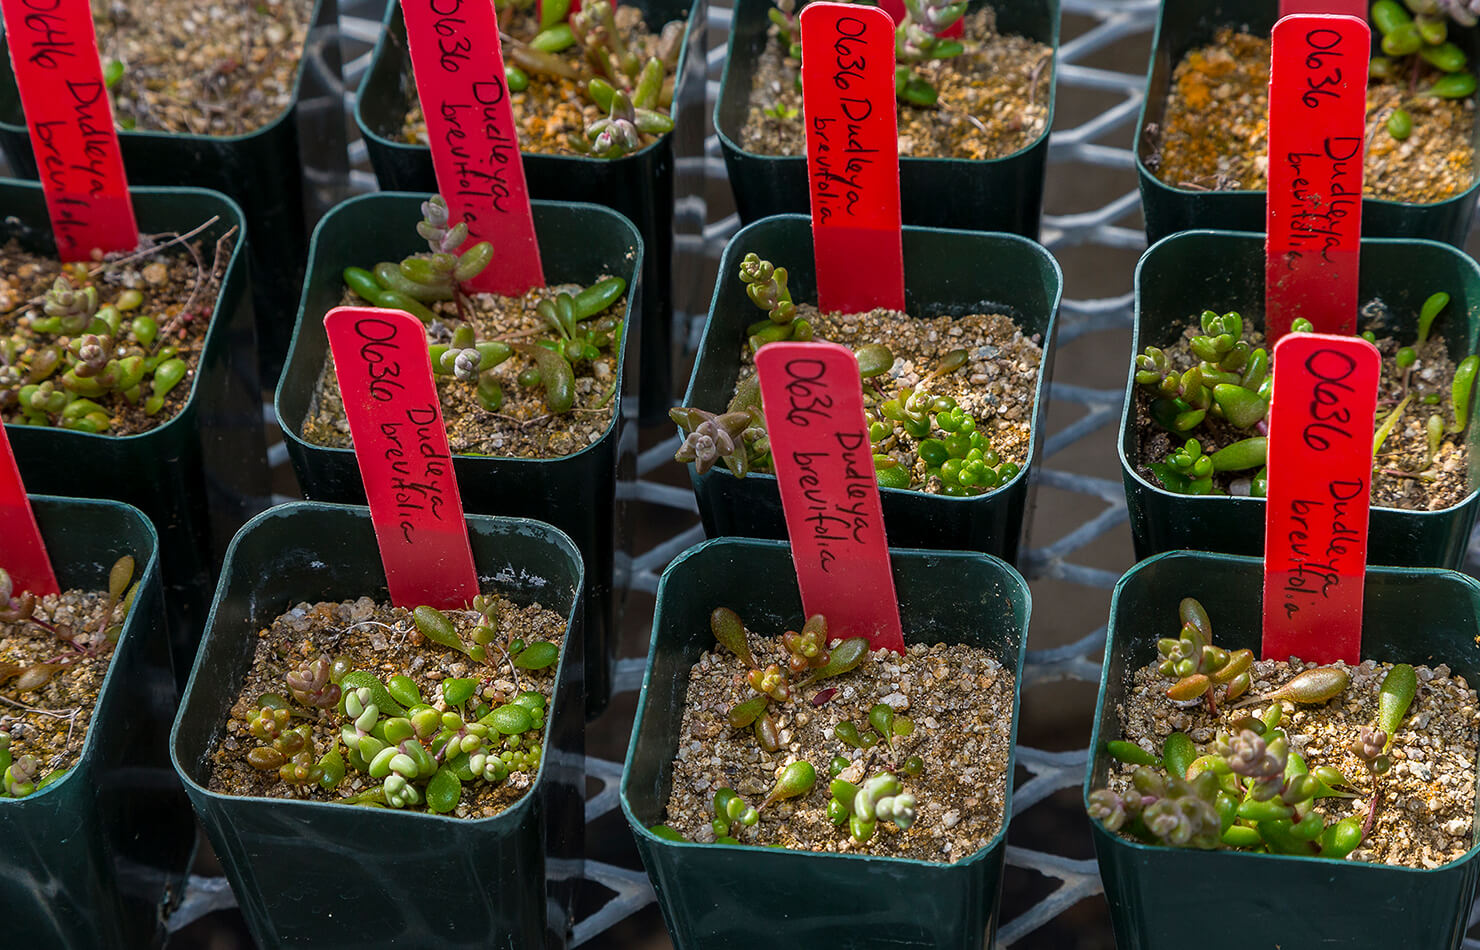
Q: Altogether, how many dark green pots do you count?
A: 12